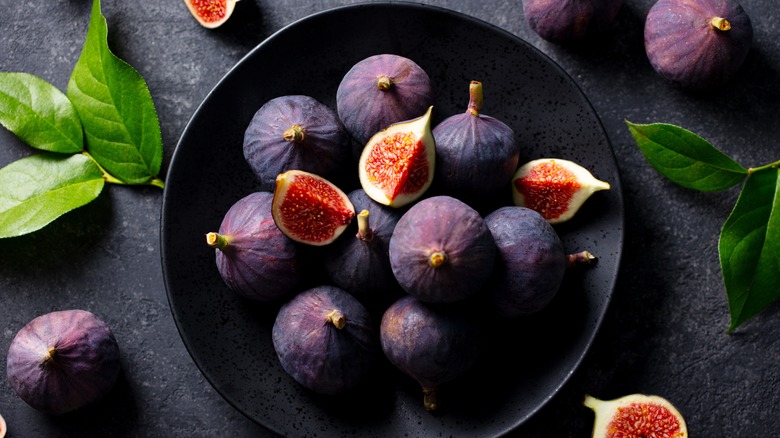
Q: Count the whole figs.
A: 12